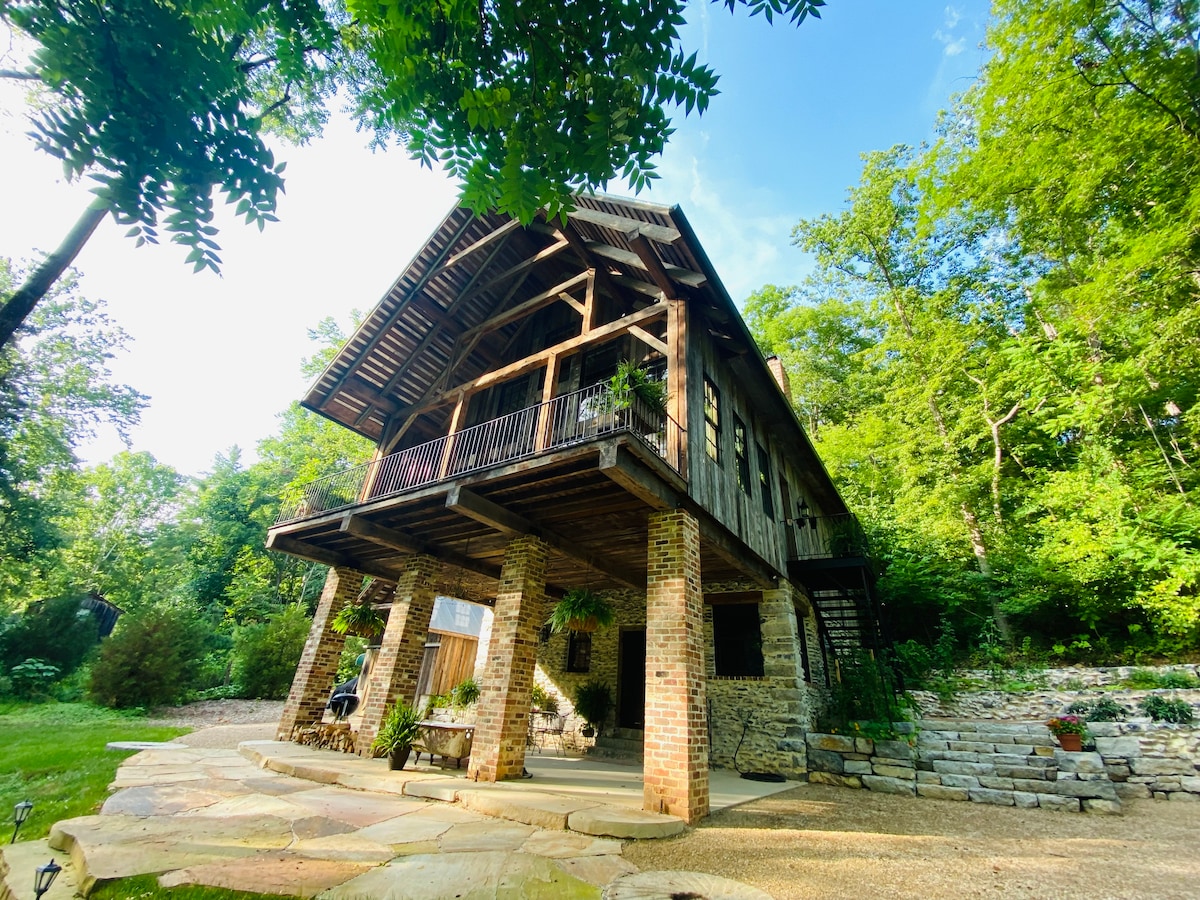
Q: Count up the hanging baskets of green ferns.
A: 2